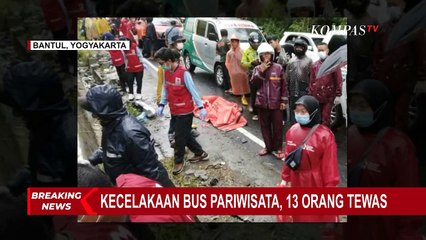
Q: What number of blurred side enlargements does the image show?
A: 2